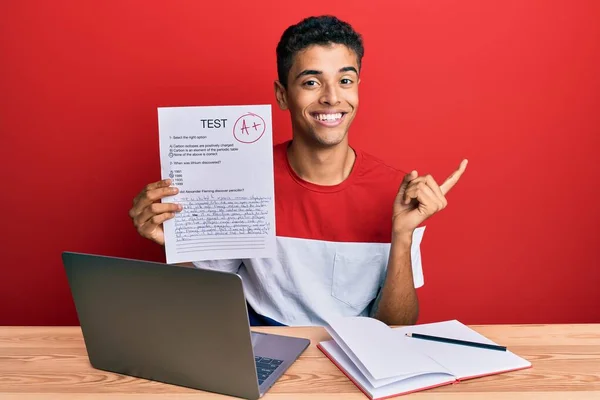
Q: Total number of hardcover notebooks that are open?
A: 1